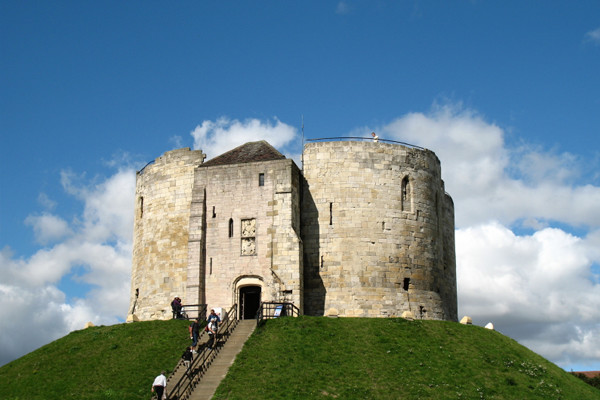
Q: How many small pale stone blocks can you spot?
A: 6